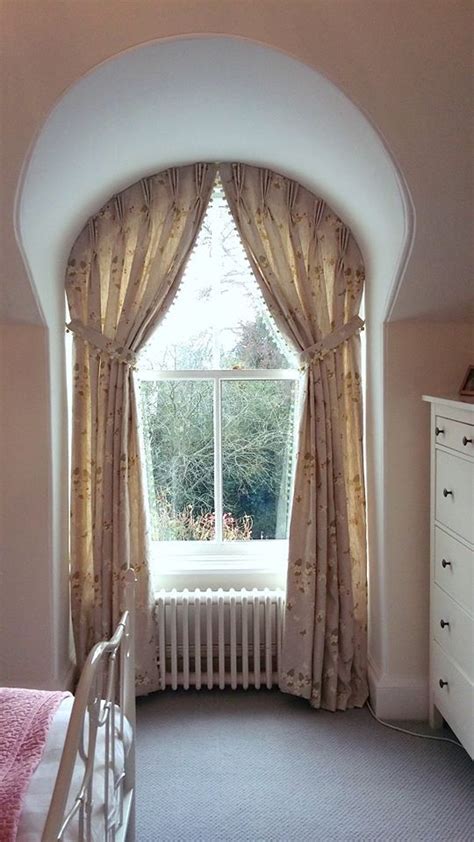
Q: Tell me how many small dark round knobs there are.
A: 6